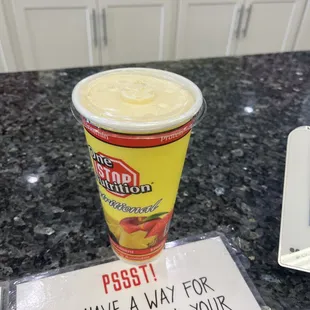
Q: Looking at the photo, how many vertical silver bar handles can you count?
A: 4